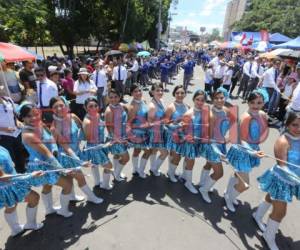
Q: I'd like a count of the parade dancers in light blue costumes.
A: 12